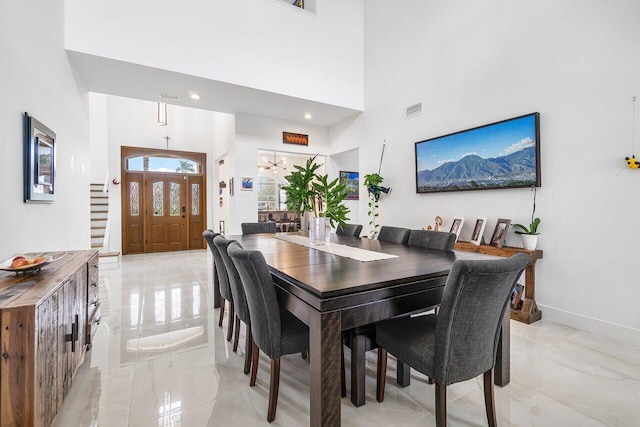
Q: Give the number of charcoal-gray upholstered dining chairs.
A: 8